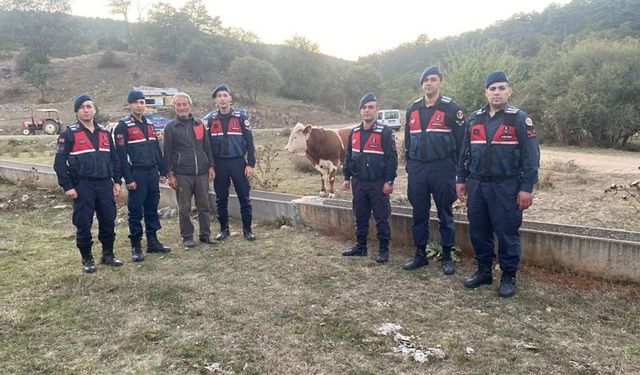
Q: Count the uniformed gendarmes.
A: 6